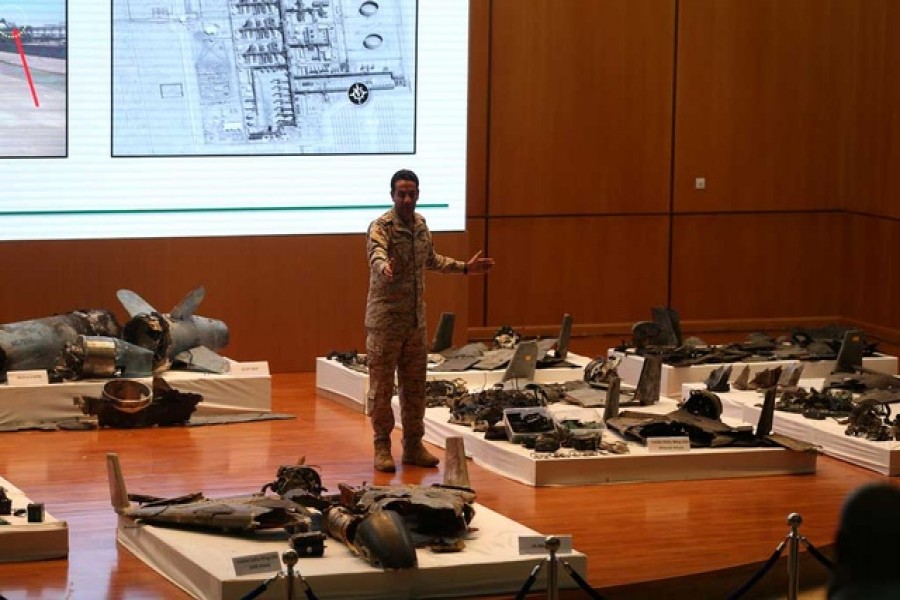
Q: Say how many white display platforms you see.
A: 7